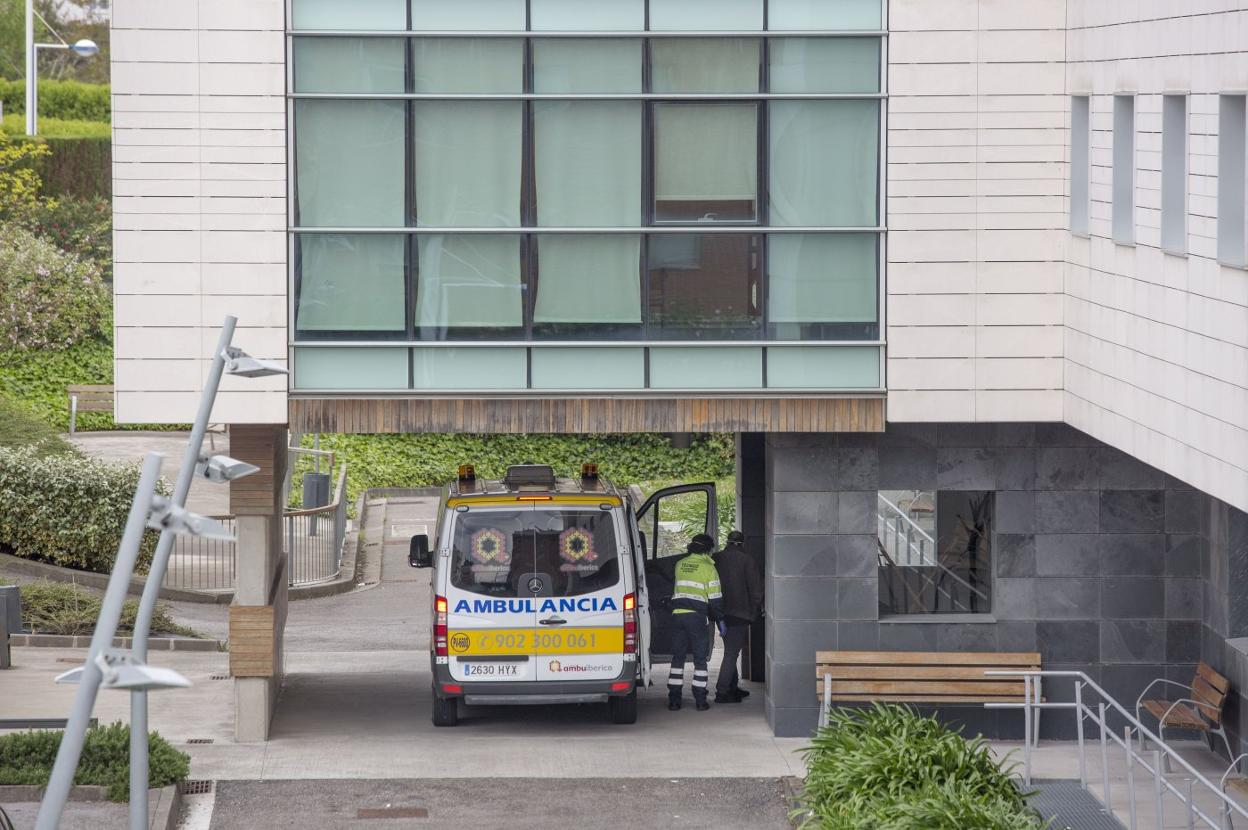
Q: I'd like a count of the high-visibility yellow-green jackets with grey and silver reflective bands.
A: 1